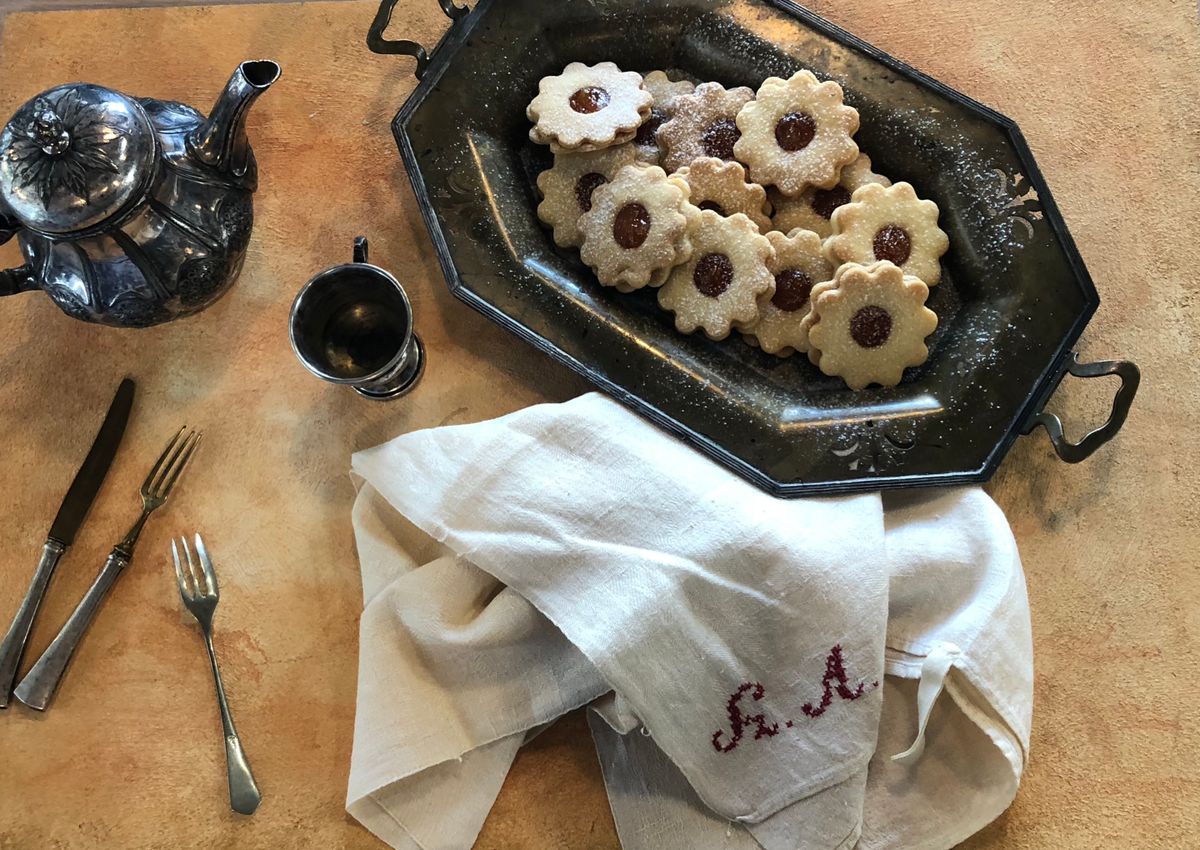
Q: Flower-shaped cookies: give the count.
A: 12